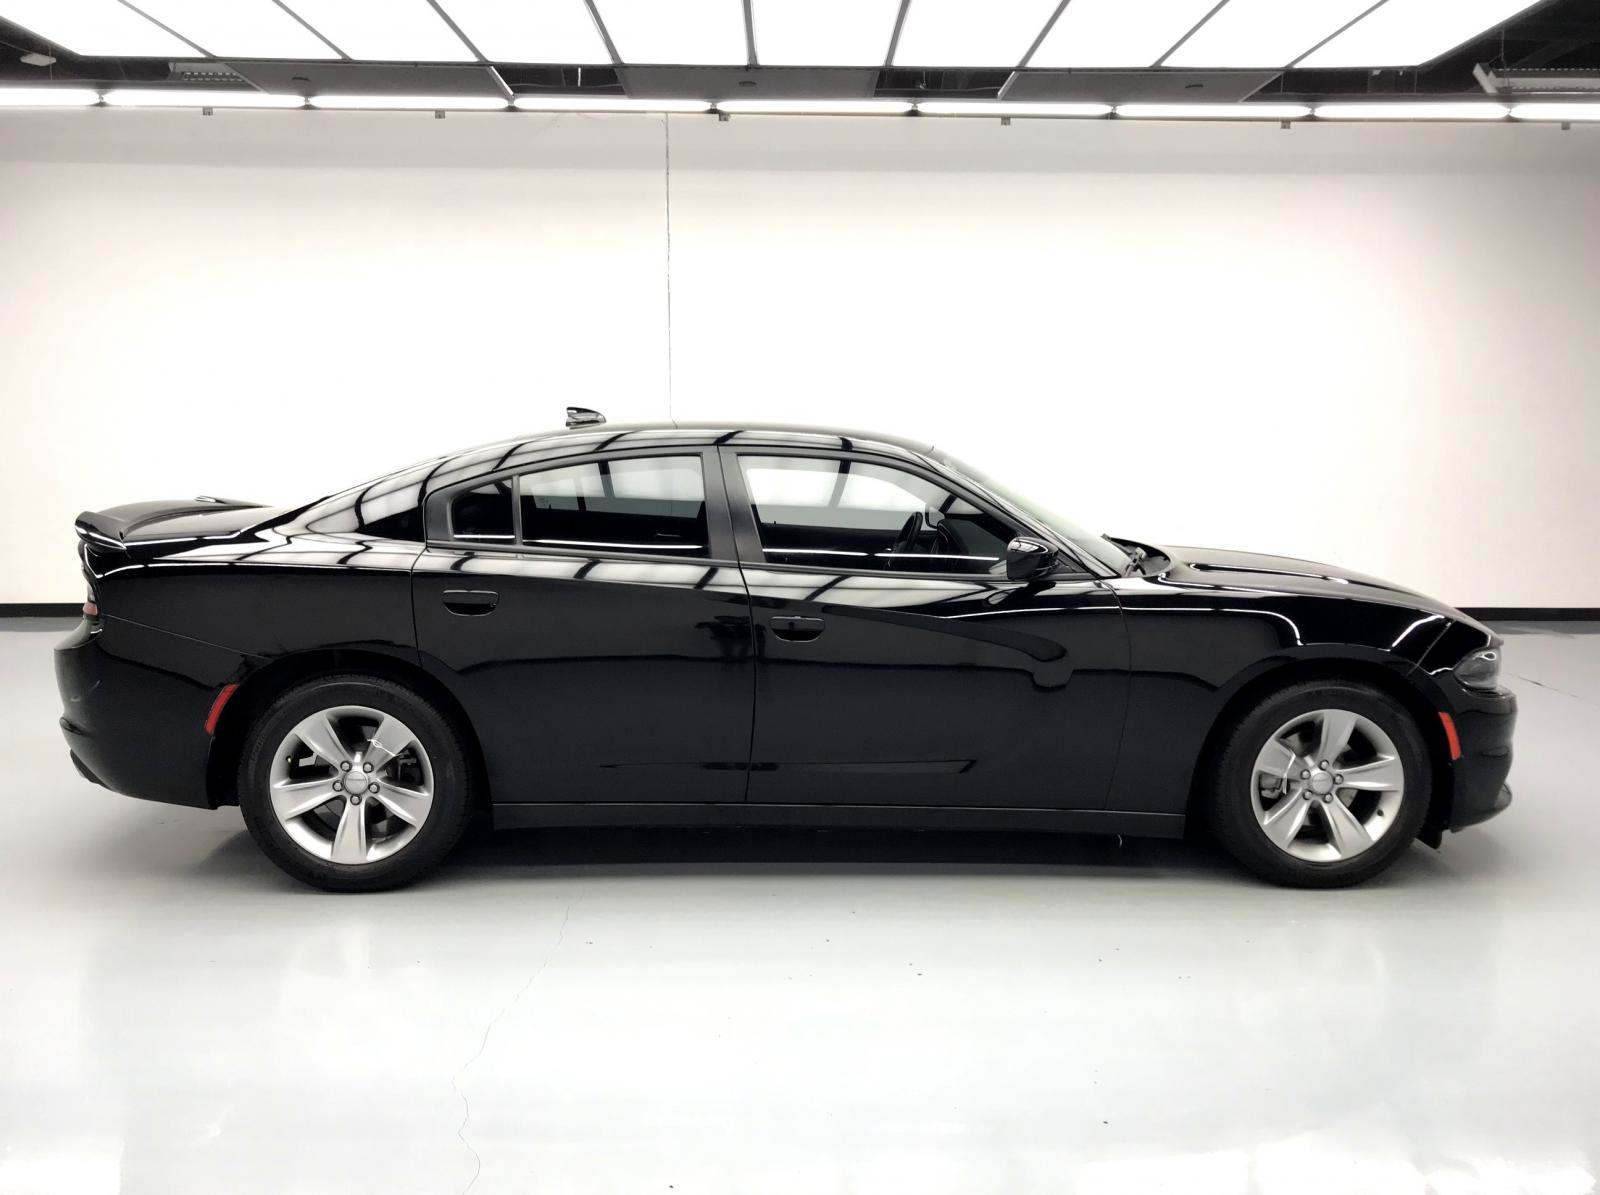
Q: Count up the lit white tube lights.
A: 9